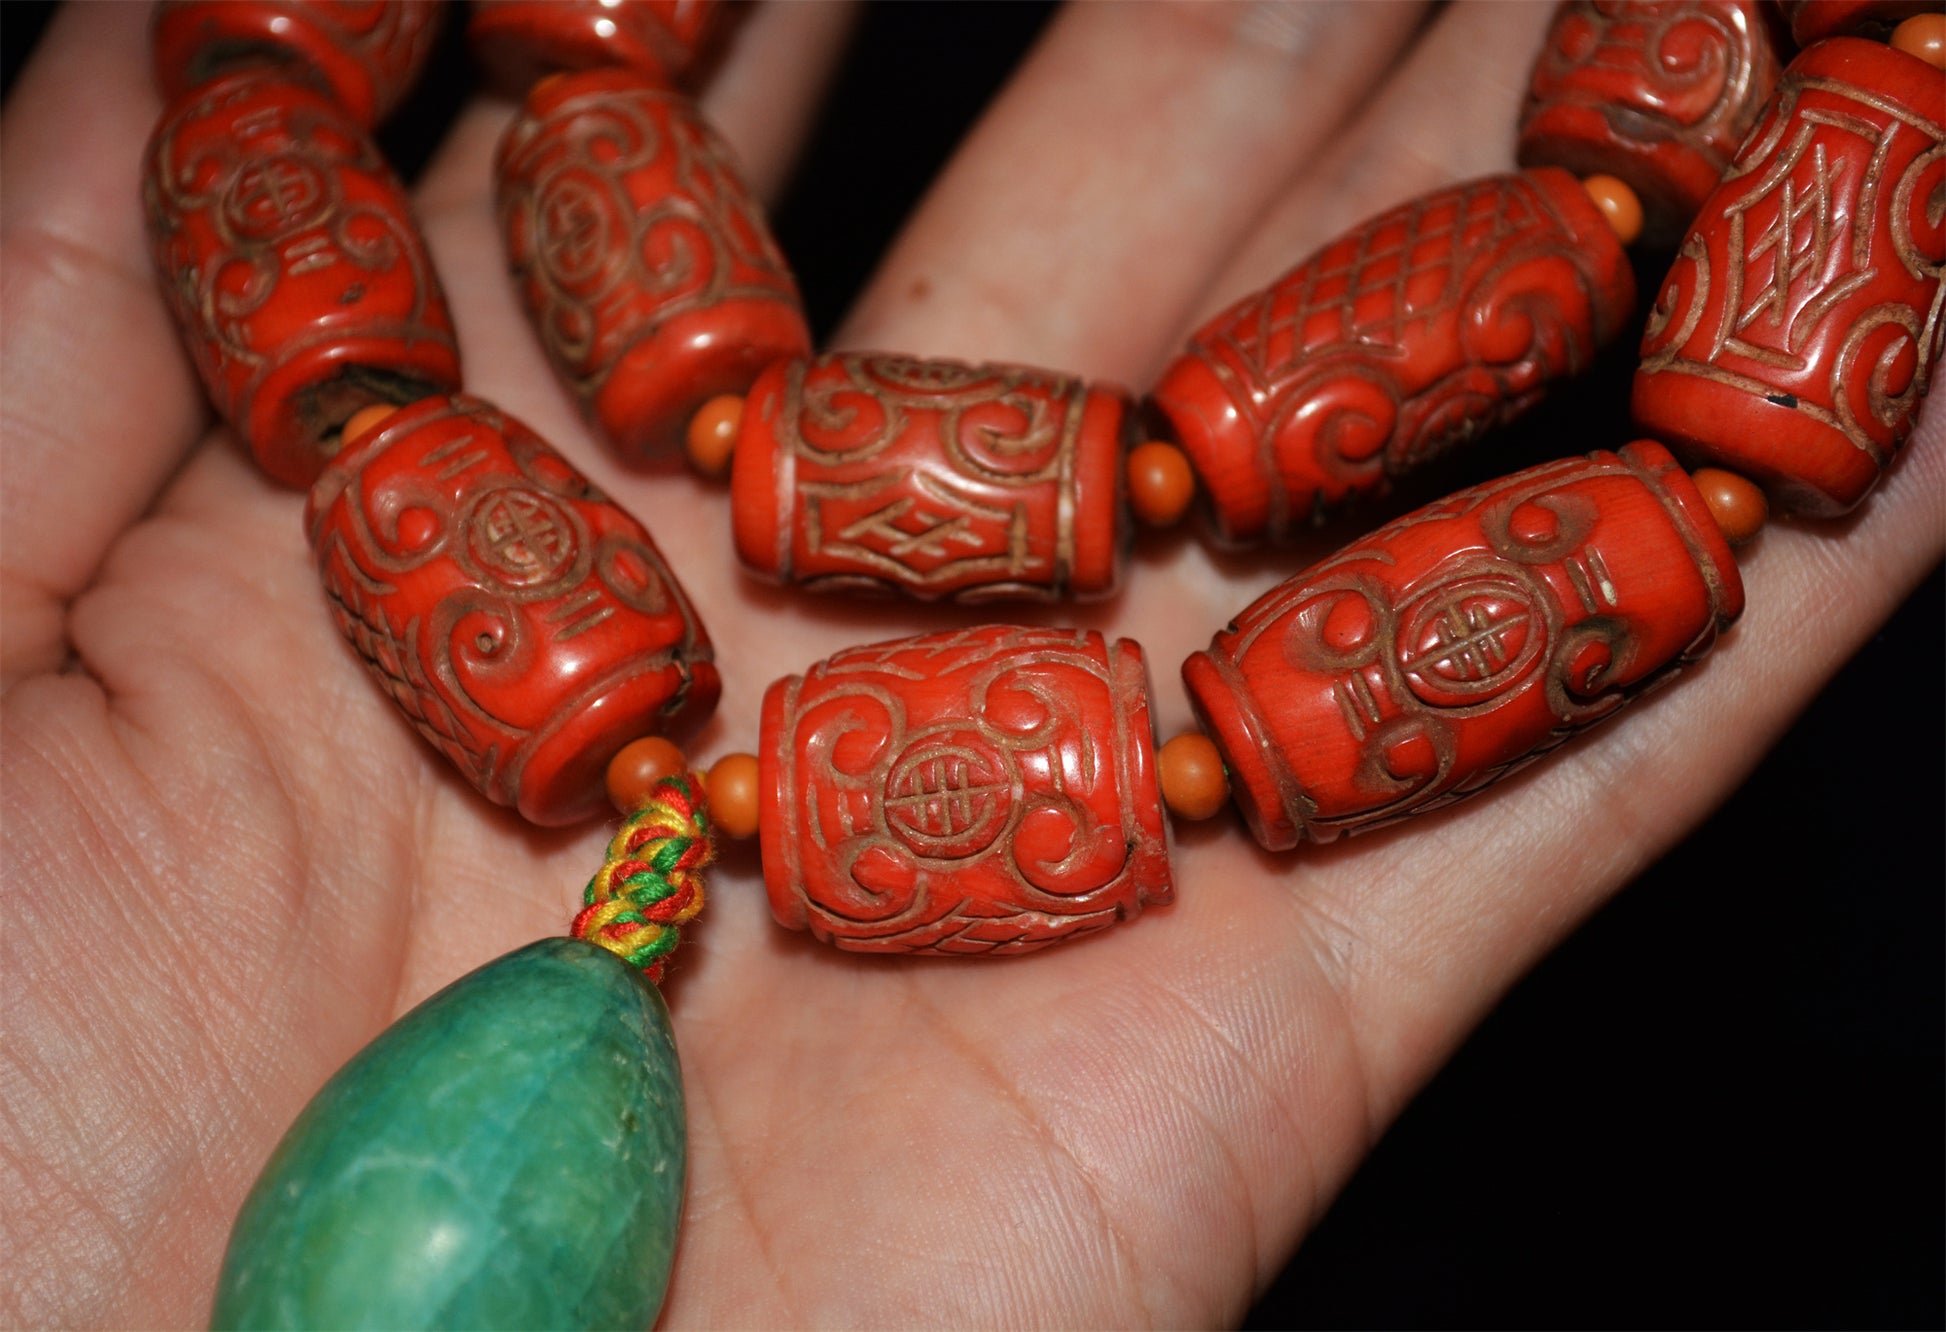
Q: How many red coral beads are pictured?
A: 12